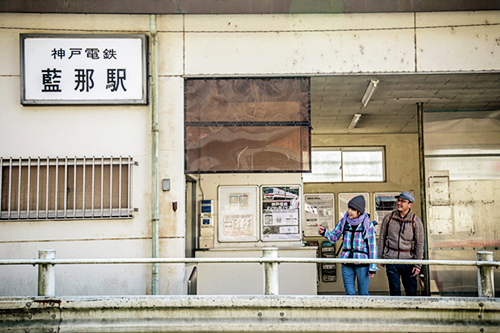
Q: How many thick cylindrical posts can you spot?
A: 3